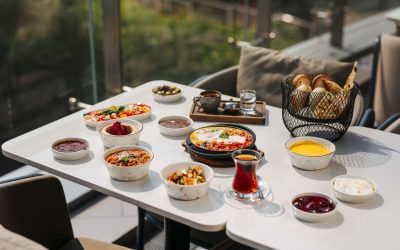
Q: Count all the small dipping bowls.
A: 5